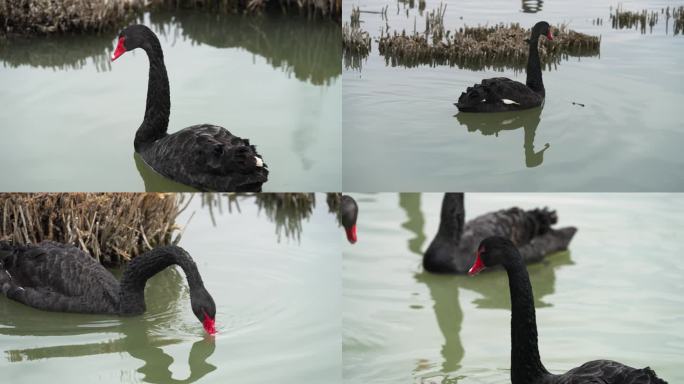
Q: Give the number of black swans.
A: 6